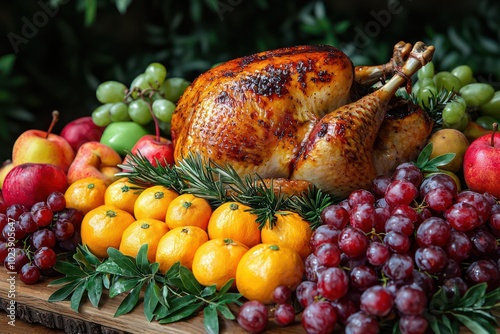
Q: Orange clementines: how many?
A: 11